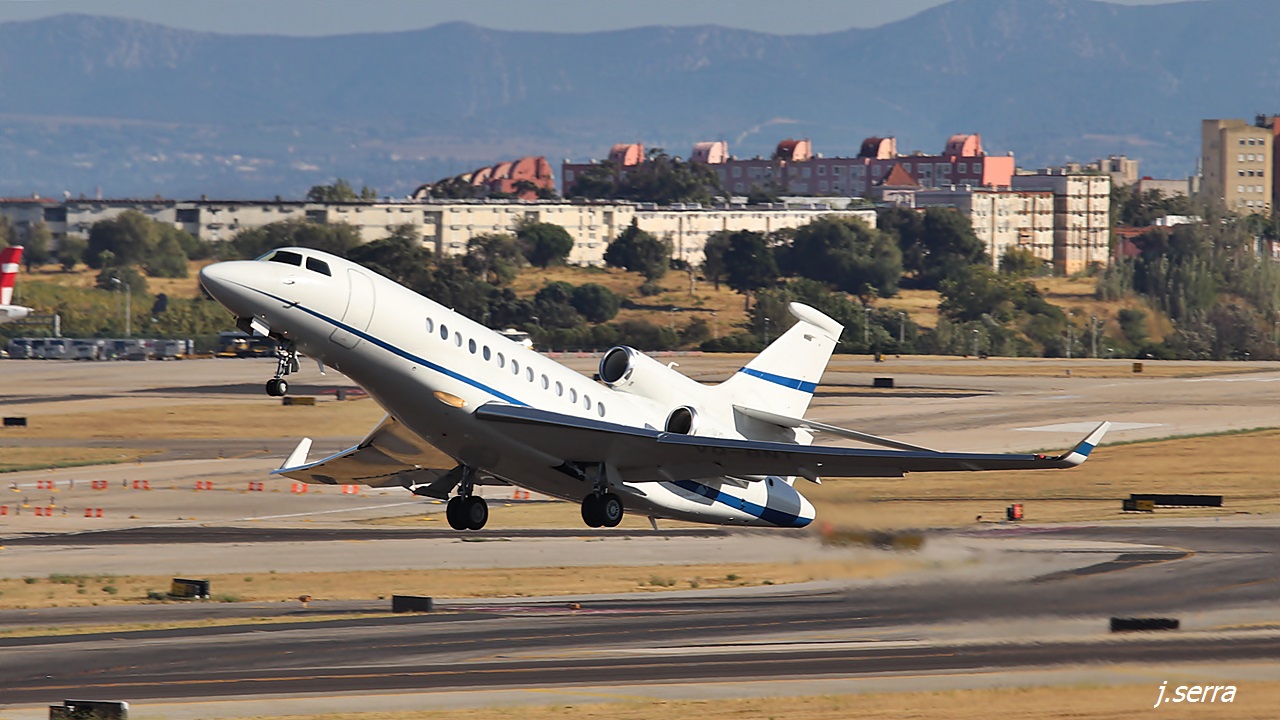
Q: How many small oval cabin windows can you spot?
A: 13